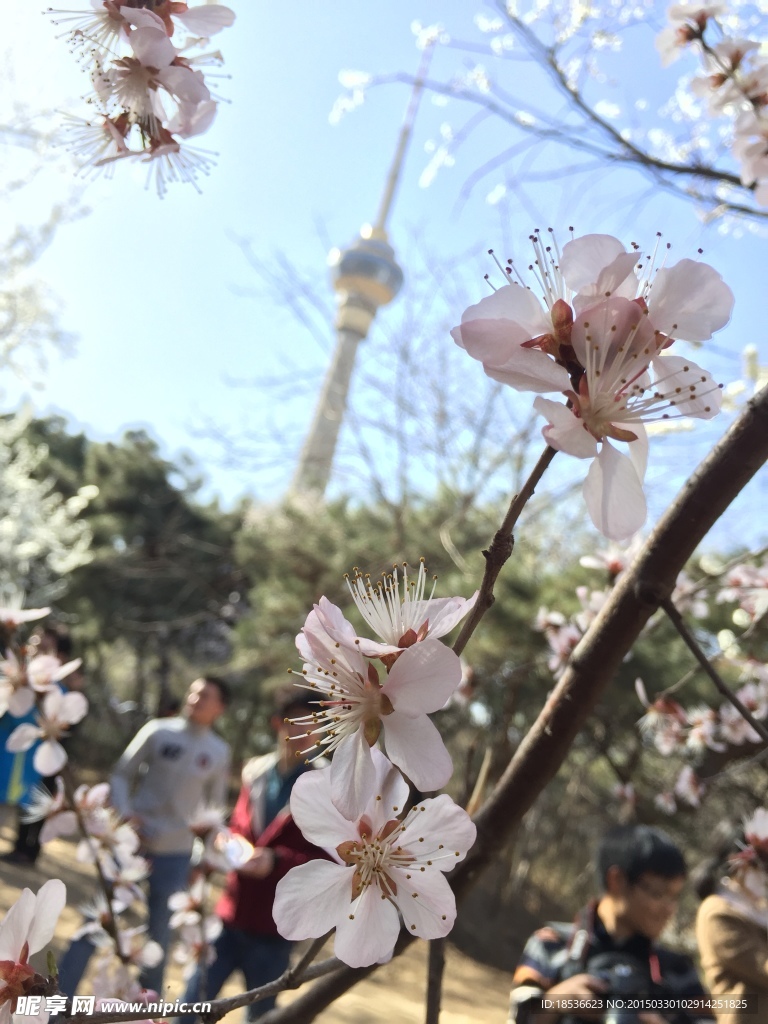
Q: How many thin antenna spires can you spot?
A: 1